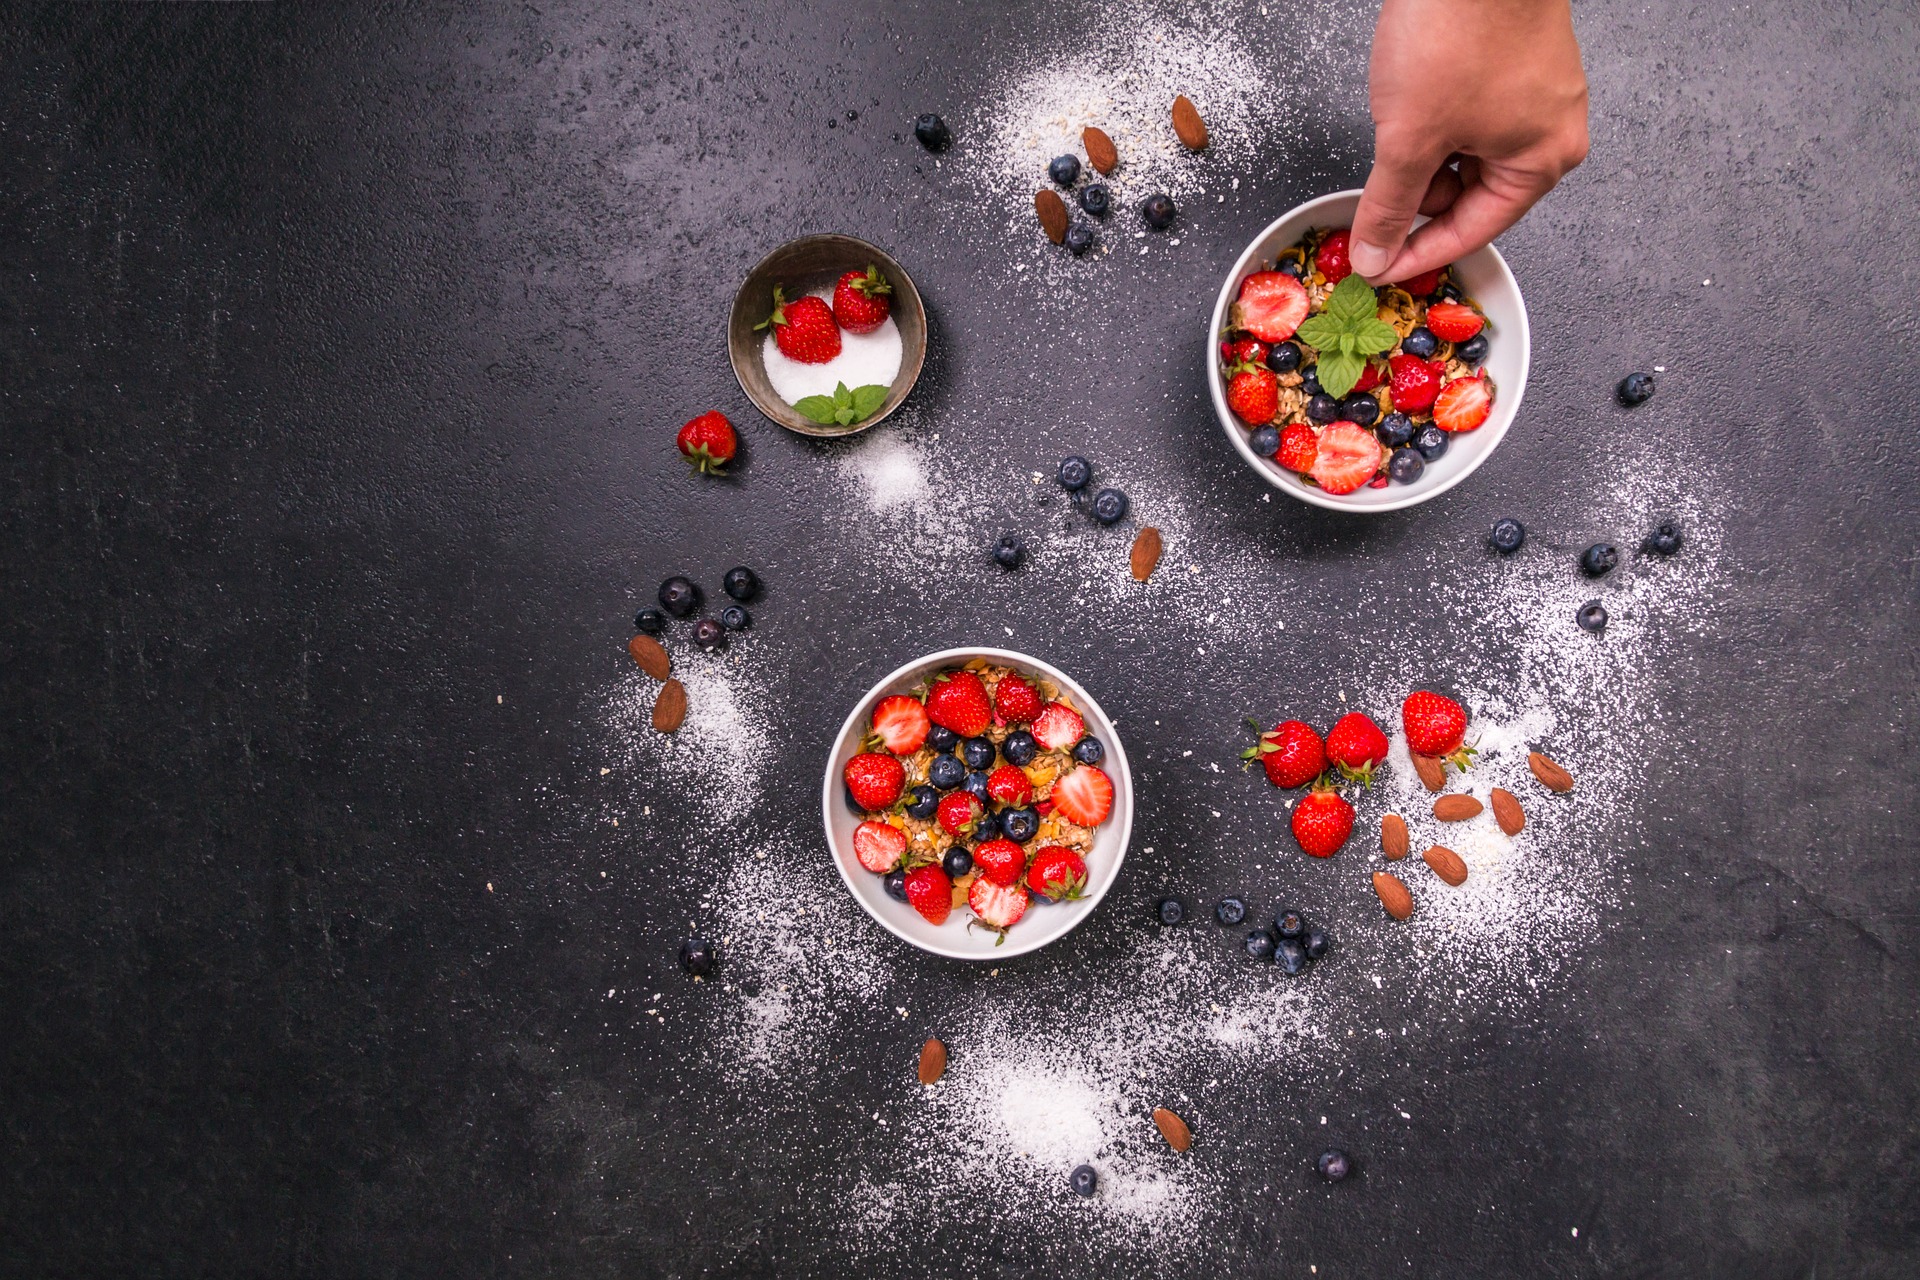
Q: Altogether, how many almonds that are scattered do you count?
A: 15